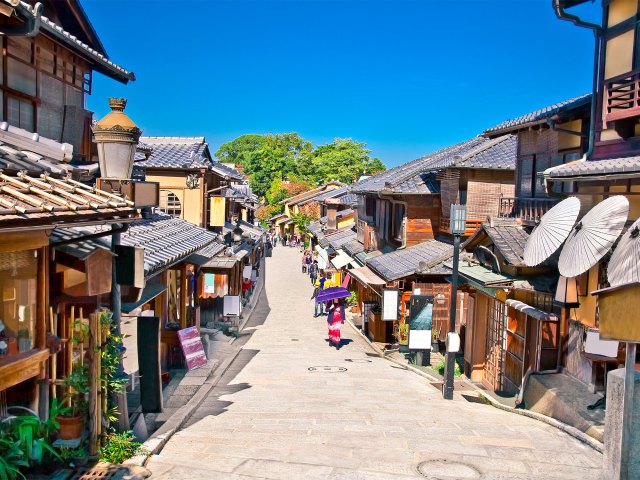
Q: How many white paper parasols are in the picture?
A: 3